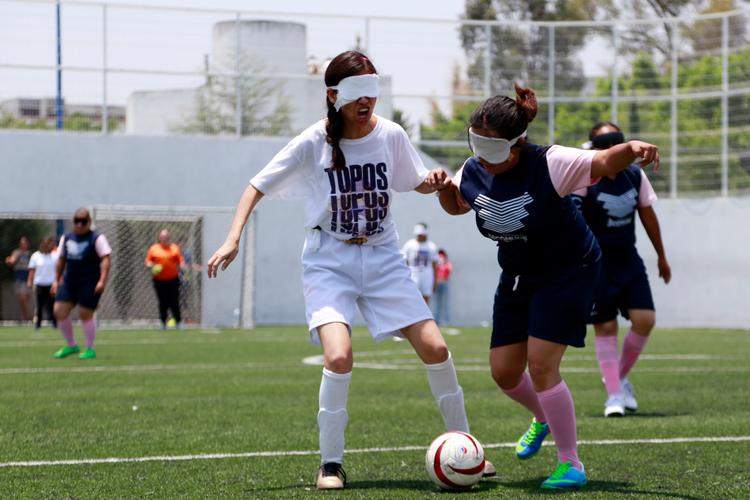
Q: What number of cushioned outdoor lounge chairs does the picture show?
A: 0